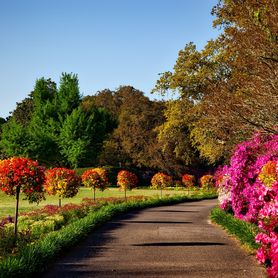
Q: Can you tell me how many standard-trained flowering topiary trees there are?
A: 7